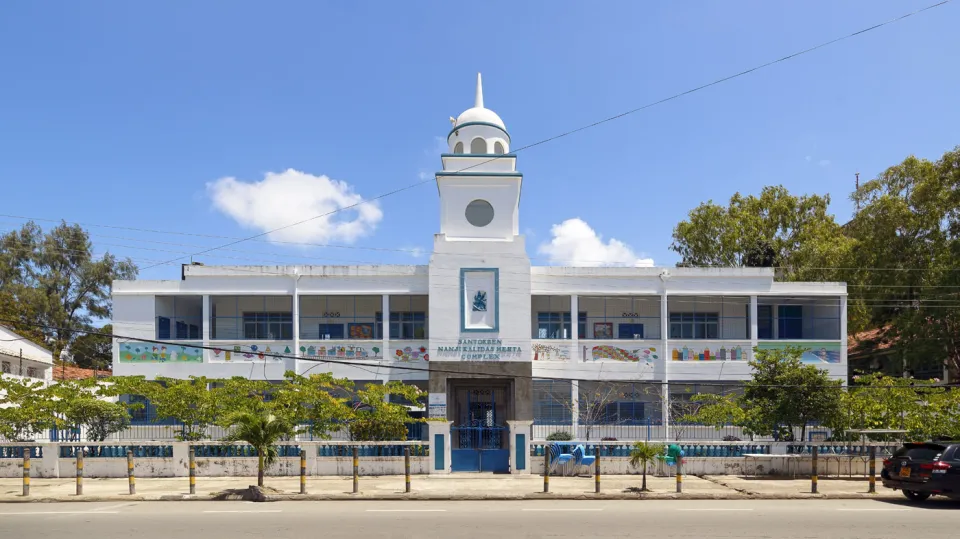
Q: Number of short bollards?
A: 12